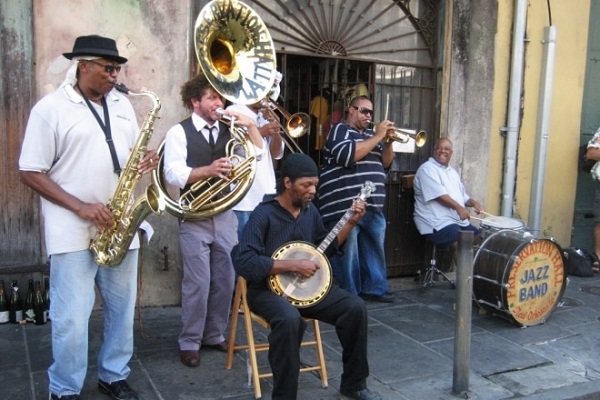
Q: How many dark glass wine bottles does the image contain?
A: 5